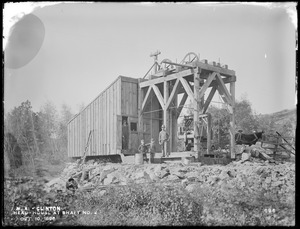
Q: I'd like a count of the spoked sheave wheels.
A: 2